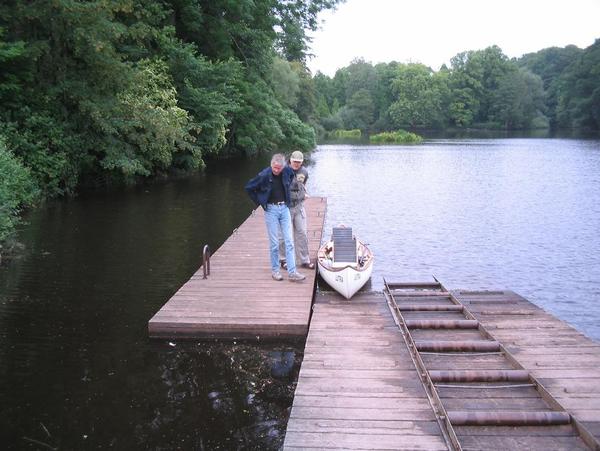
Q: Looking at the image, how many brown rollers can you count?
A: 7